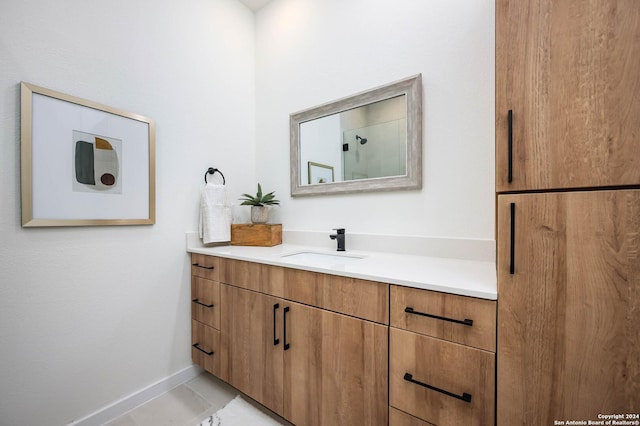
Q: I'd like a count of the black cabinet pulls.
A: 9